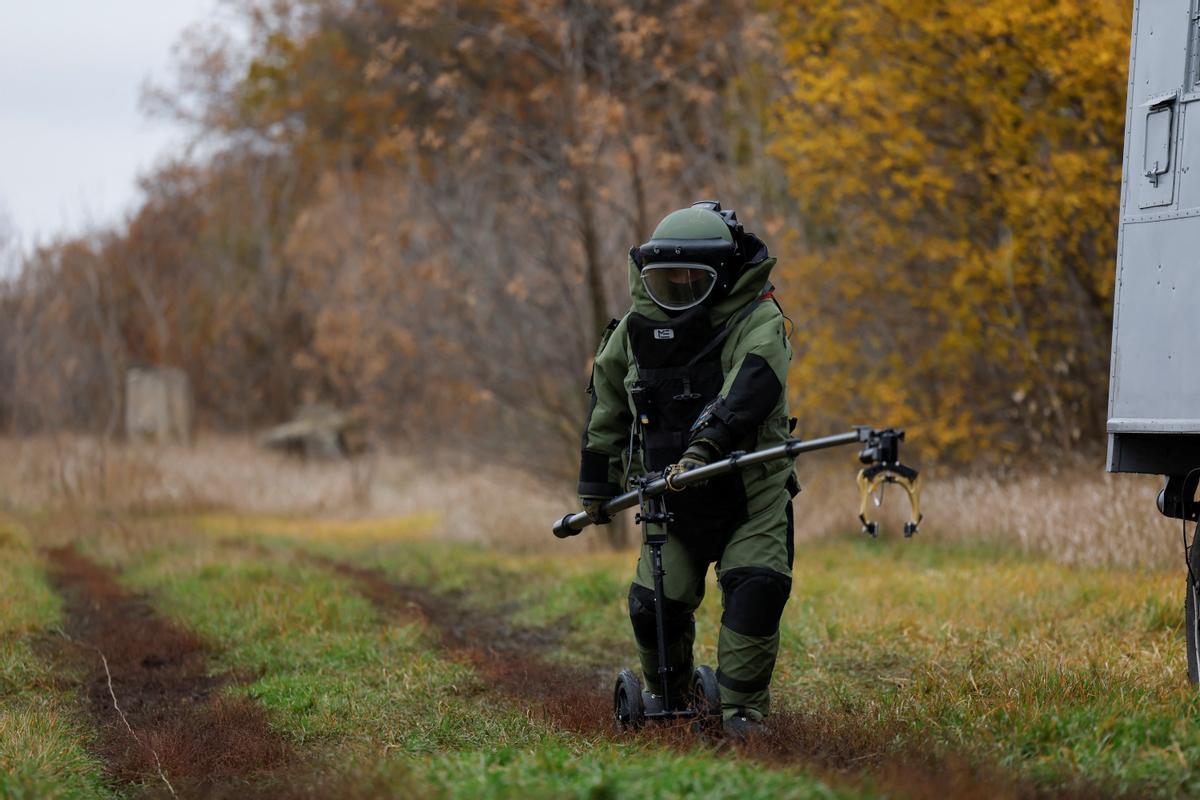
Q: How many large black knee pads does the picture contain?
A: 2